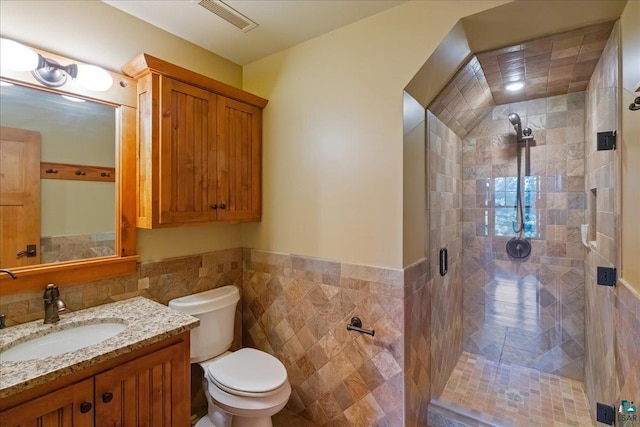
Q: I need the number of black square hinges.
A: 3